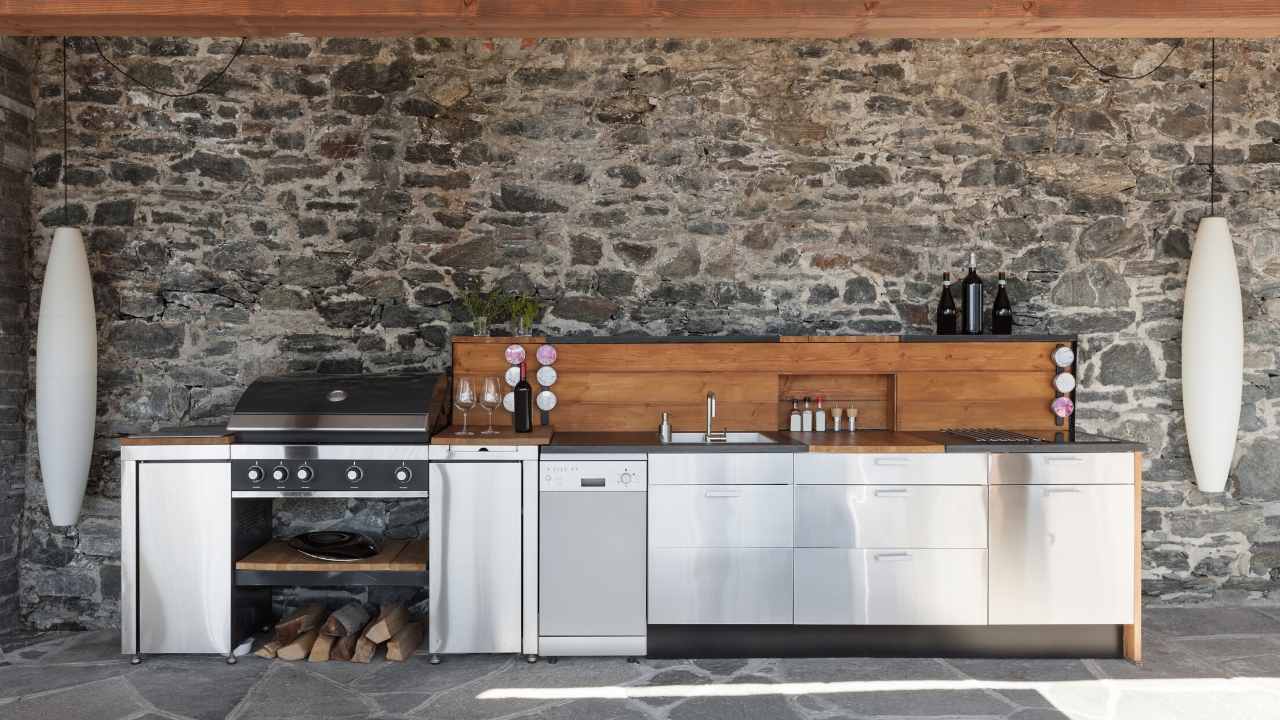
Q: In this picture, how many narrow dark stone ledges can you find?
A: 2